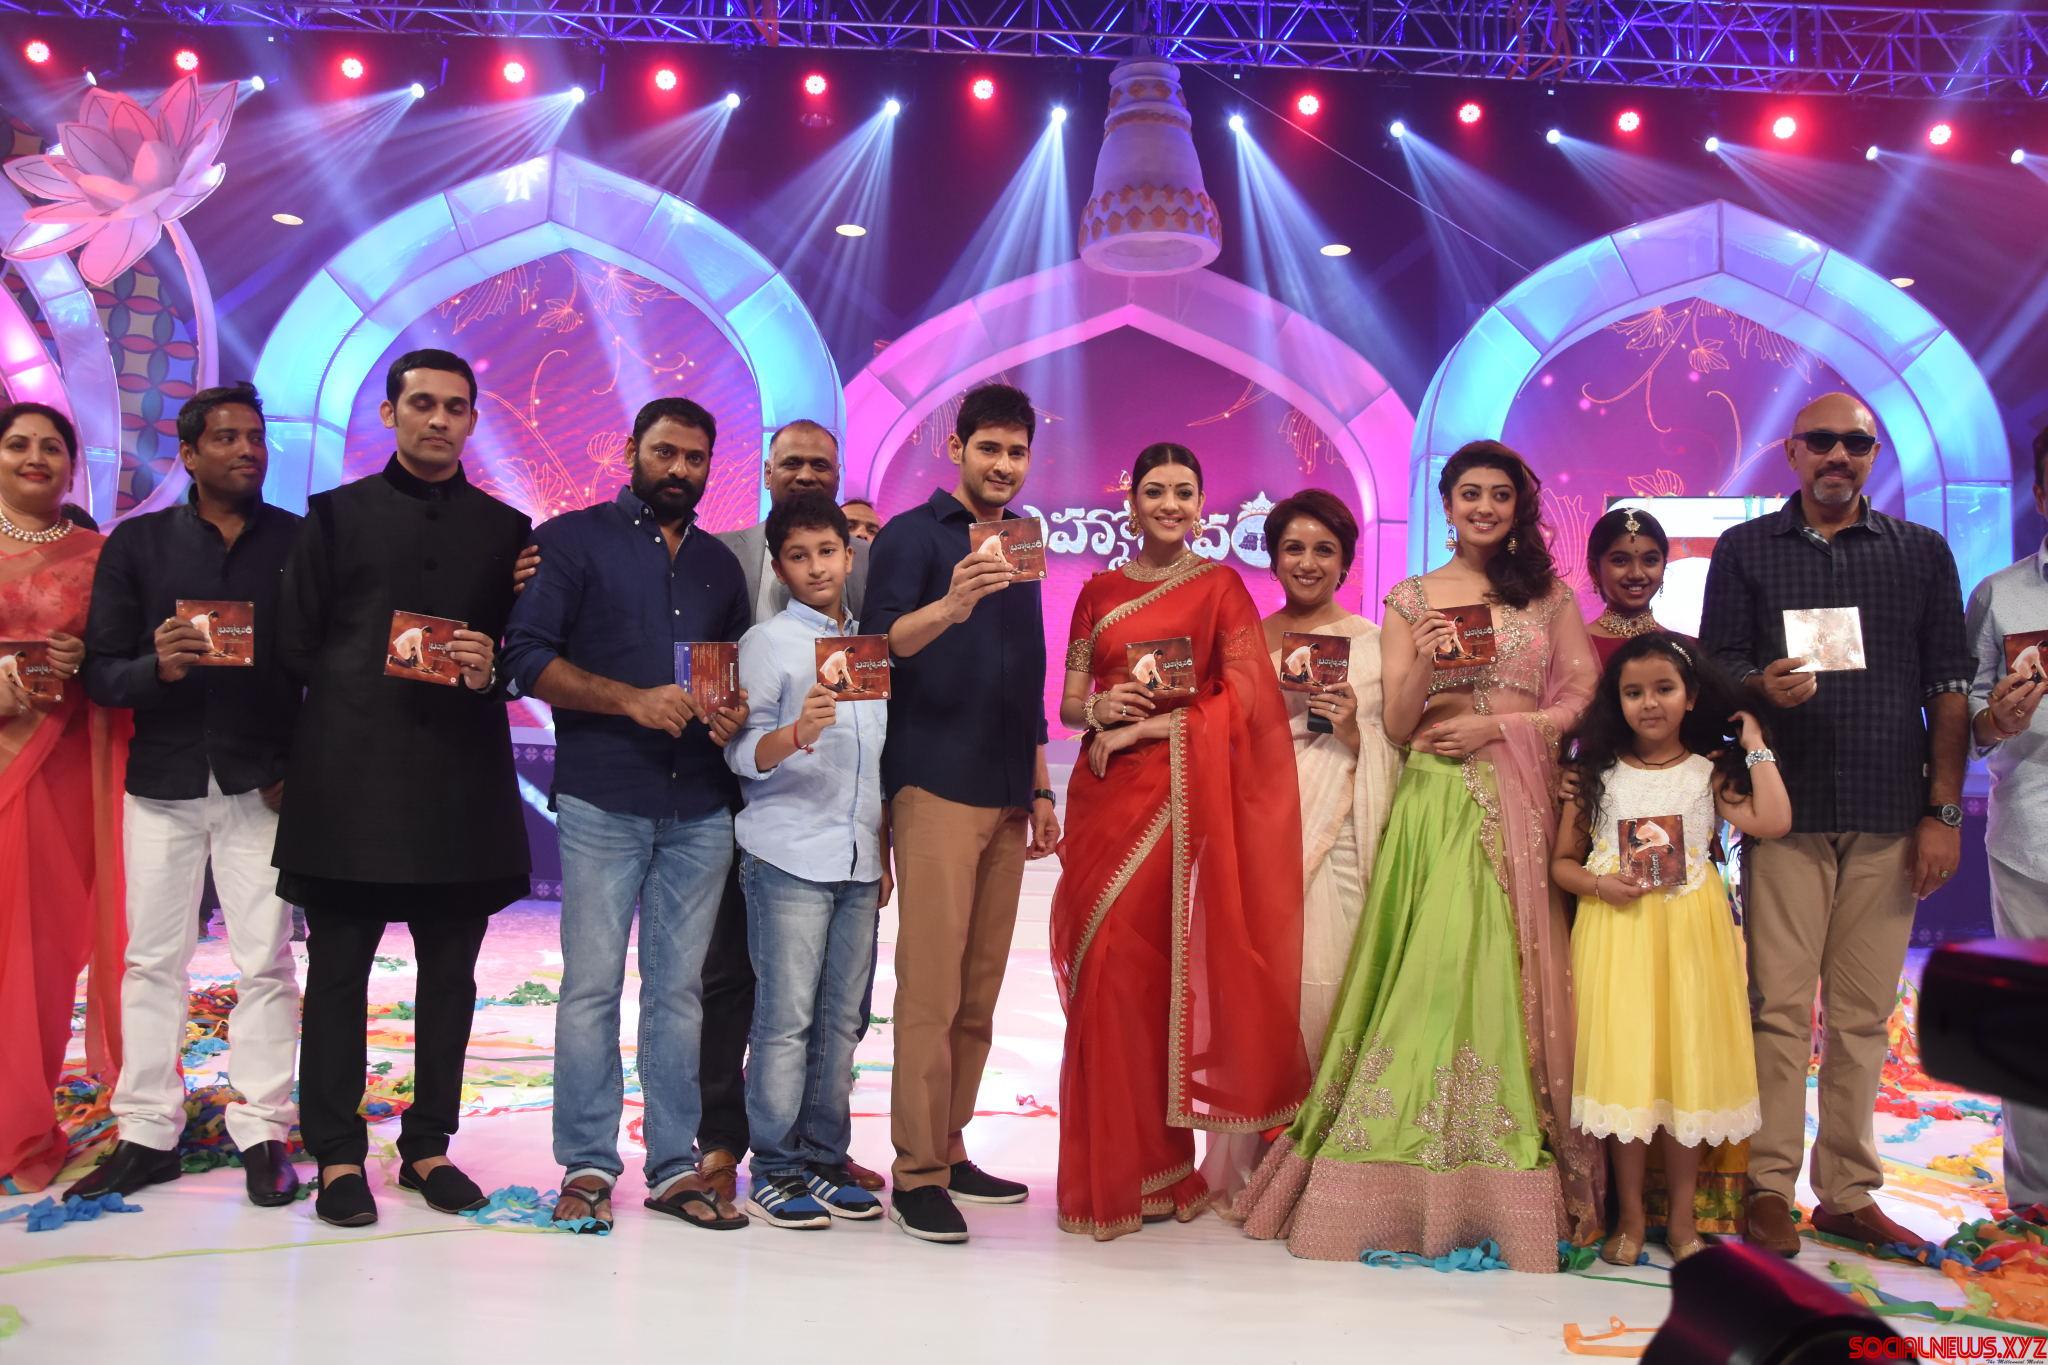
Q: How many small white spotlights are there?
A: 13